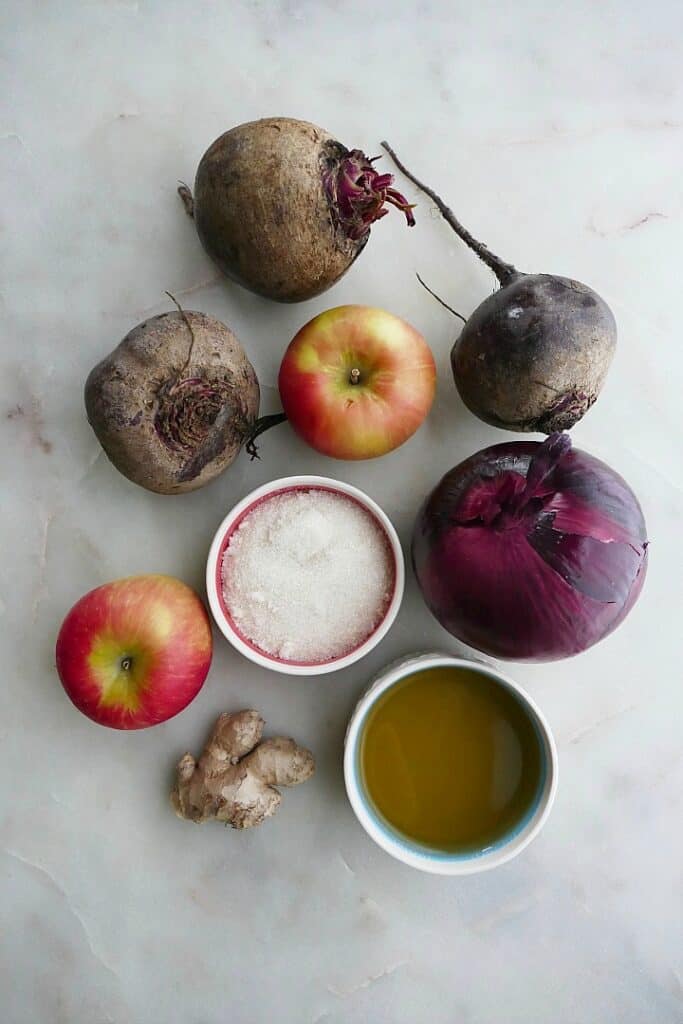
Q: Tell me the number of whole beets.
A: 3